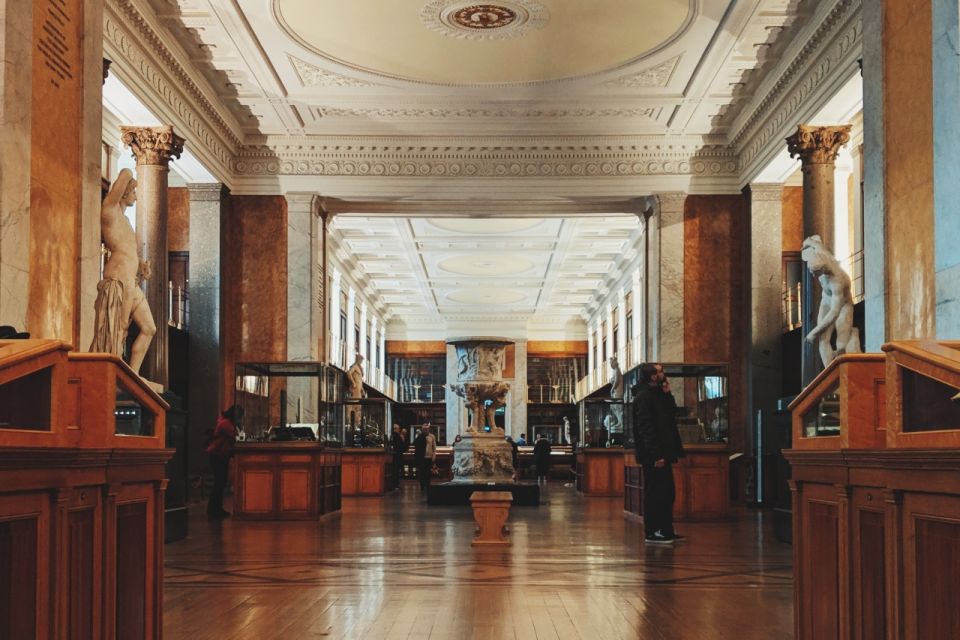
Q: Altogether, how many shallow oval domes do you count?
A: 4